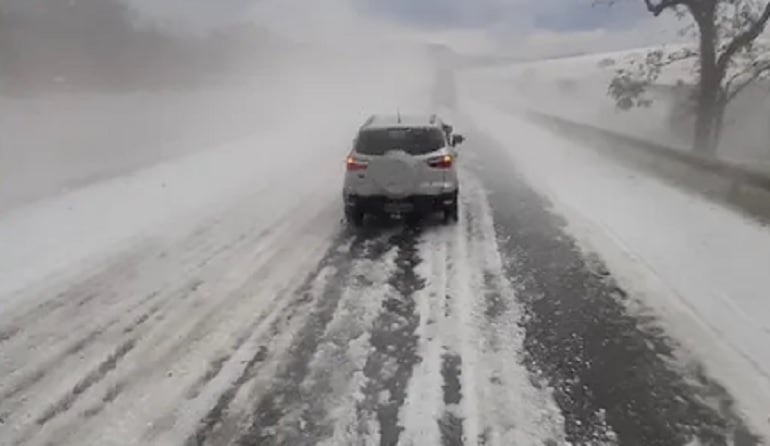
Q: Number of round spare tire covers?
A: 1